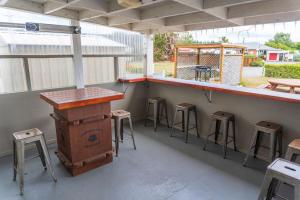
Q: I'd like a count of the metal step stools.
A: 8